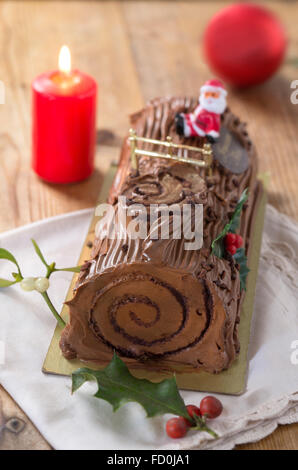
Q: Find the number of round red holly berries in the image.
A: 6